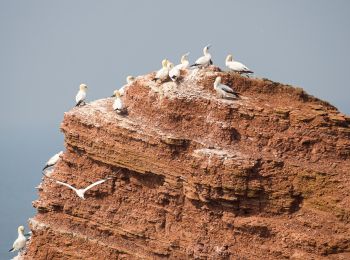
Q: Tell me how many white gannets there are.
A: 12